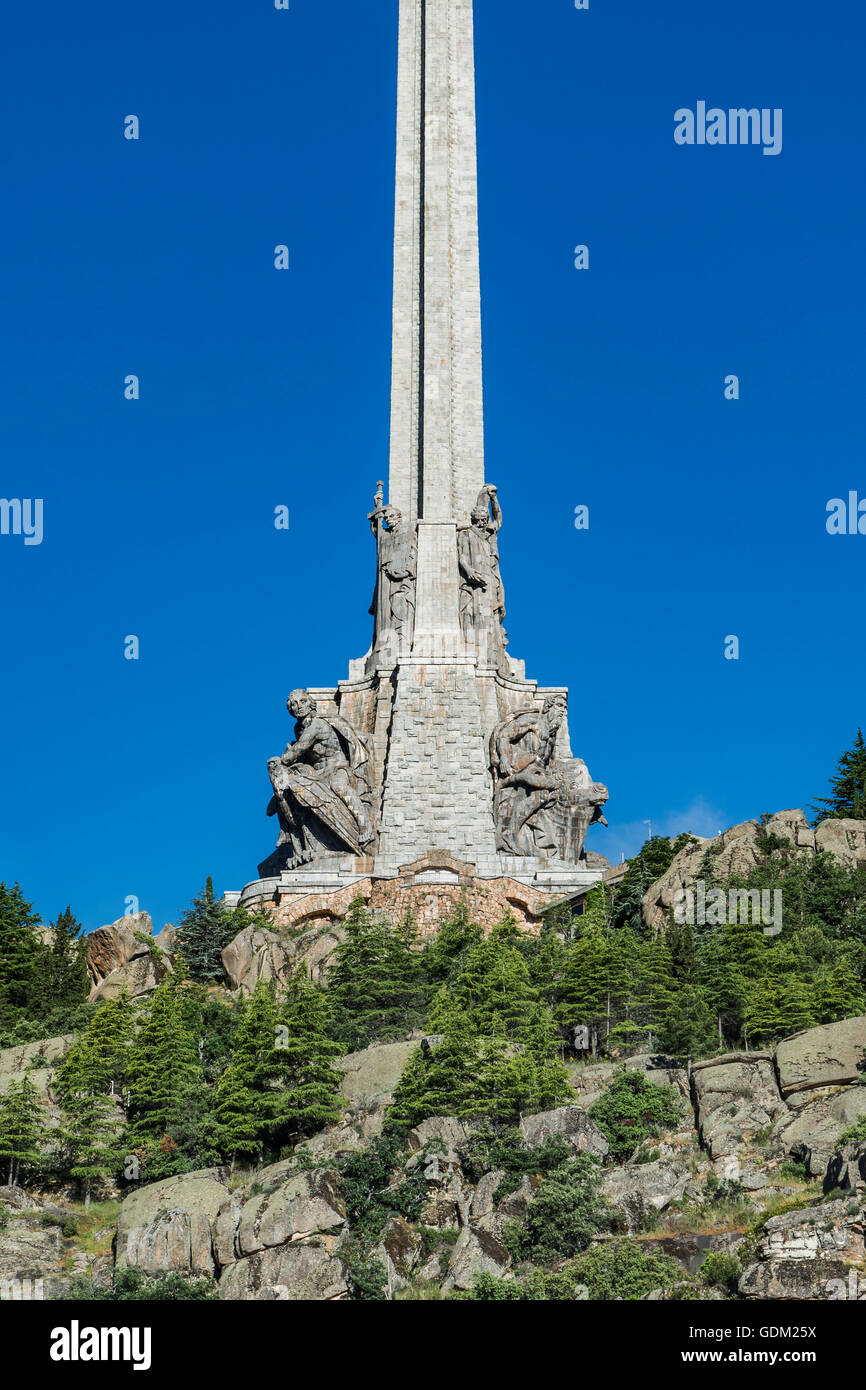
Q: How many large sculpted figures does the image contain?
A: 4